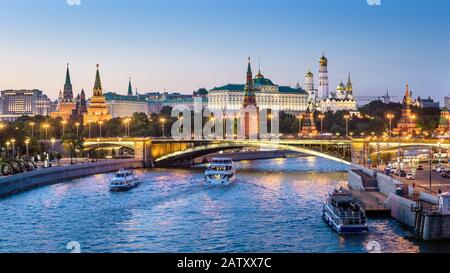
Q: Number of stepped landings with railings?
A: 1